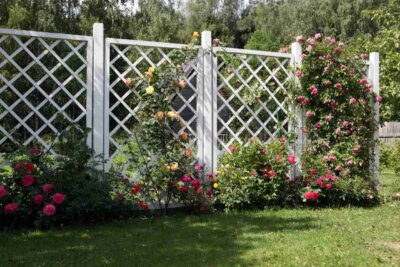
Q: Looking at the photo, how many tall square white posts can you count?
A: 4